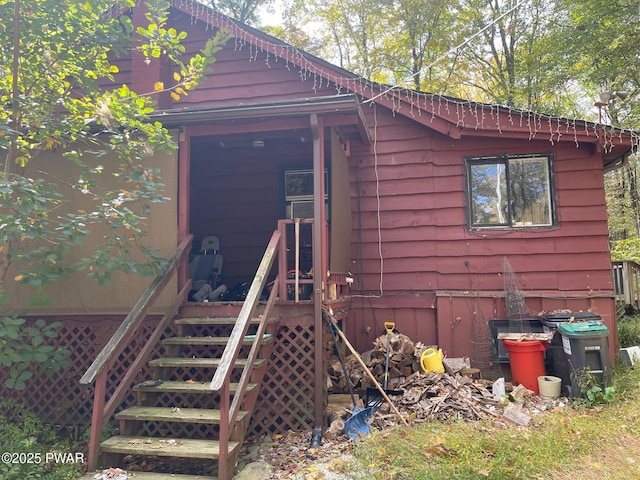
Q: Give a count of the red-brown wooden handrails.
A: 2